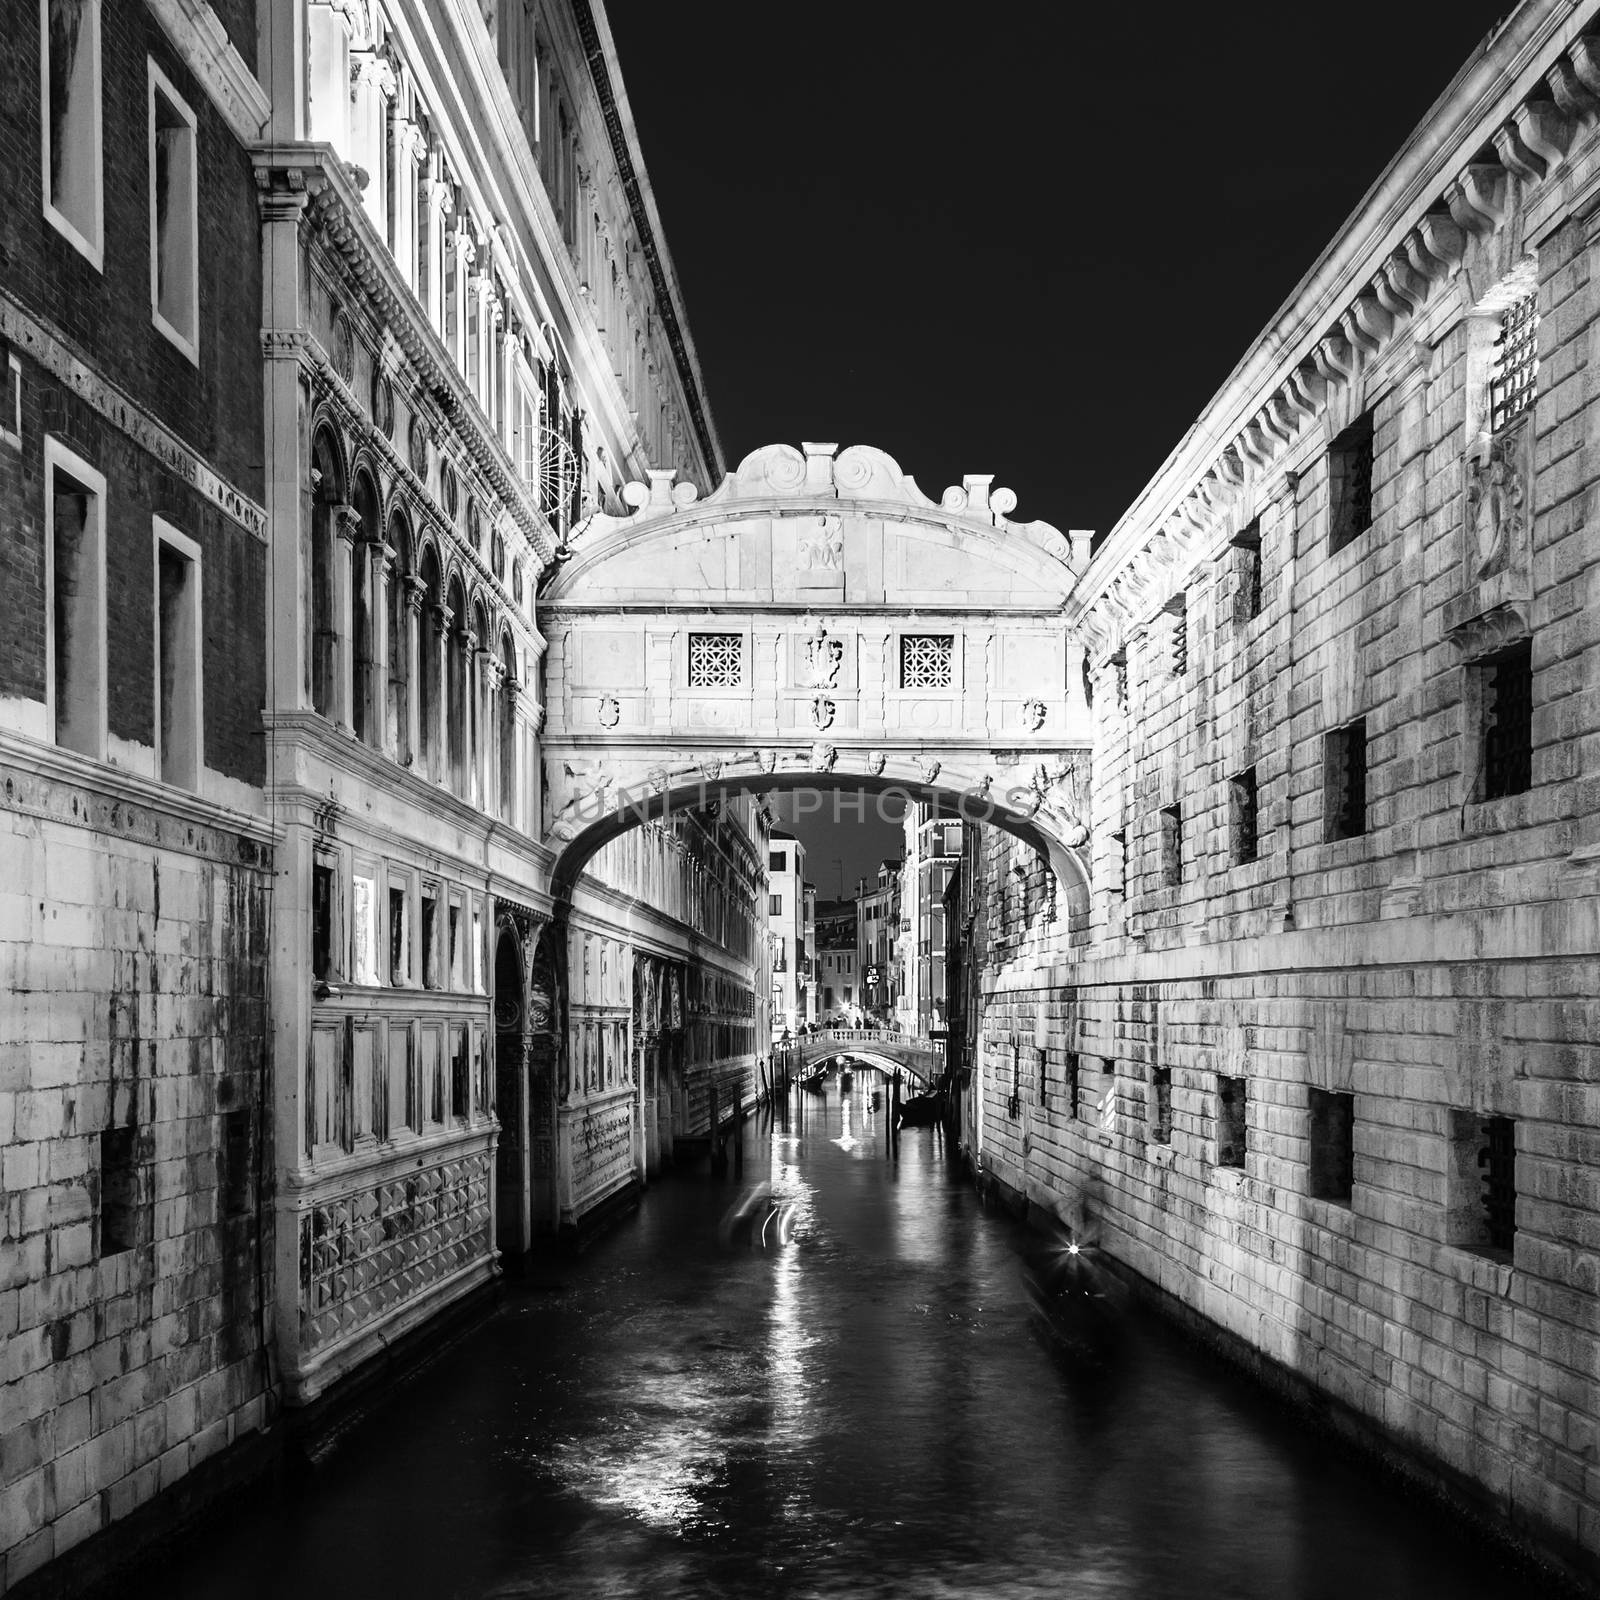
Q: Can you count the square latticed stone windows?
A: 2